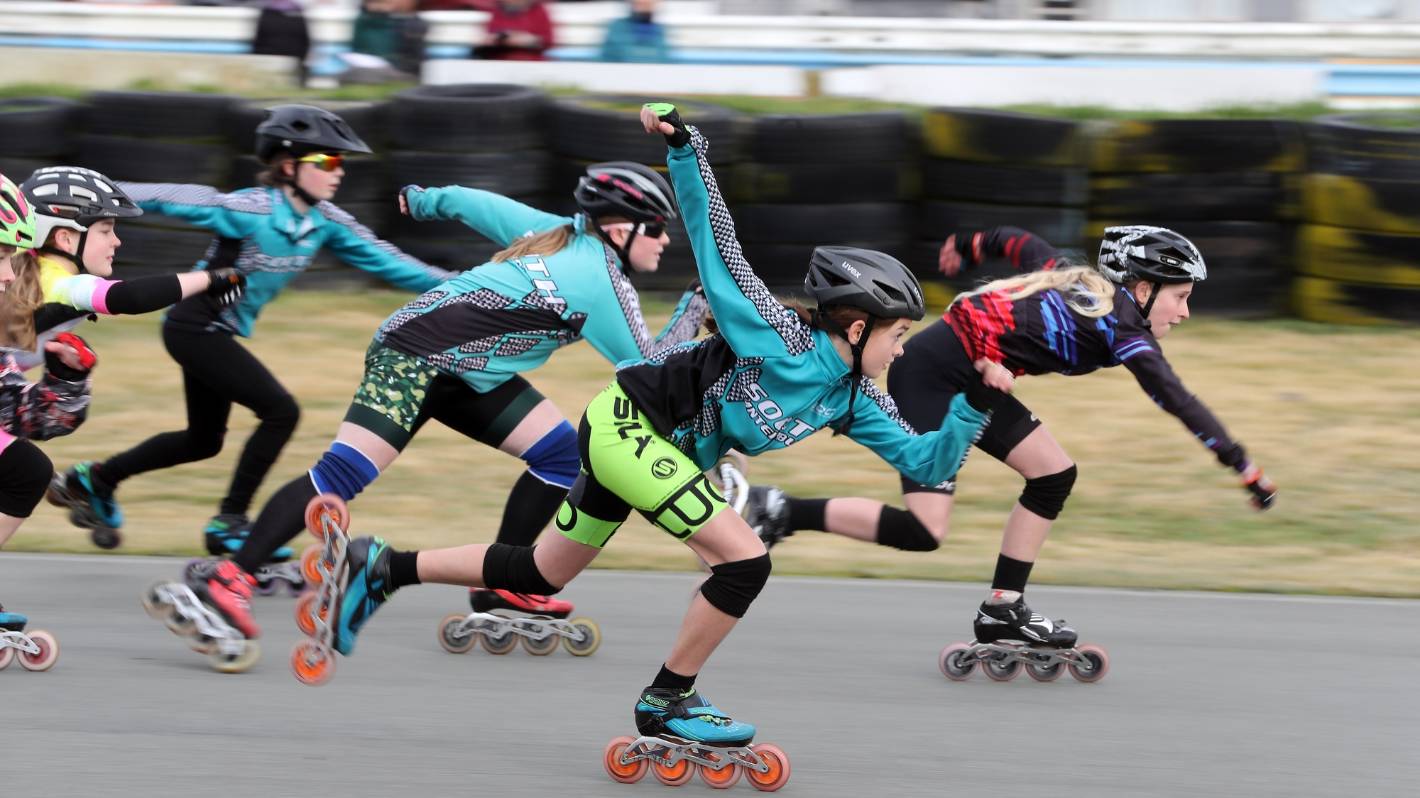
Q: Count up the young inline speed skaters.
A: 6